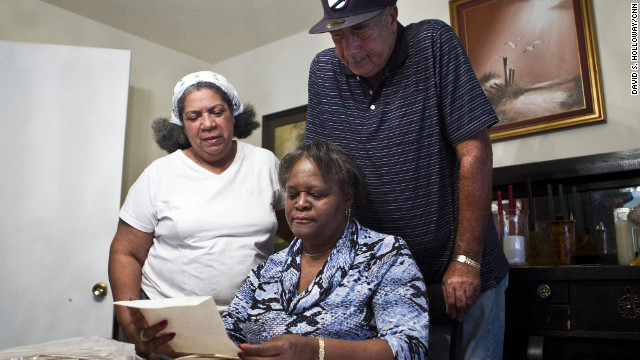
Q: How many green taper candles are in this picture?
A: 3